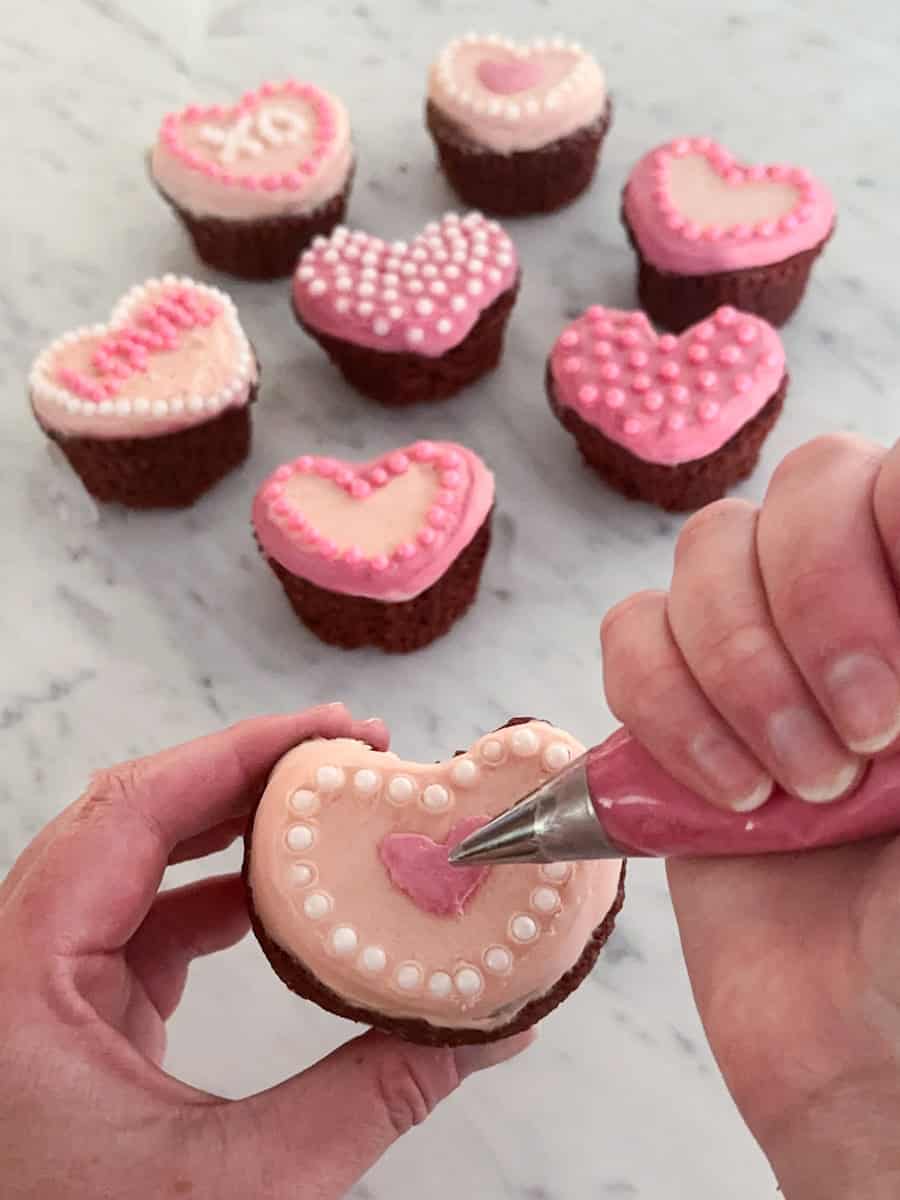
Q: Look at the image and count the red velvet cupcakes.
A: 8